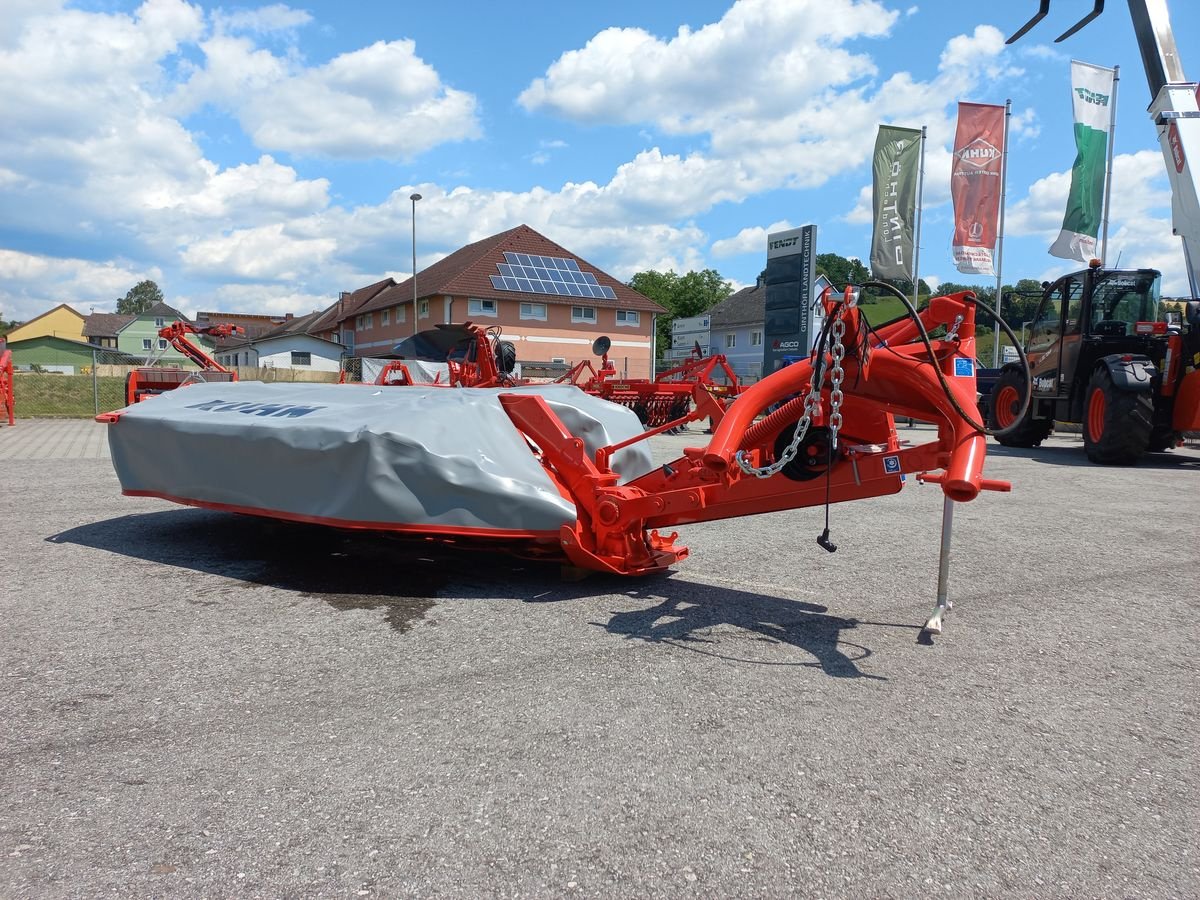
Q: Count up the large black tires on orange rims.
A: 2